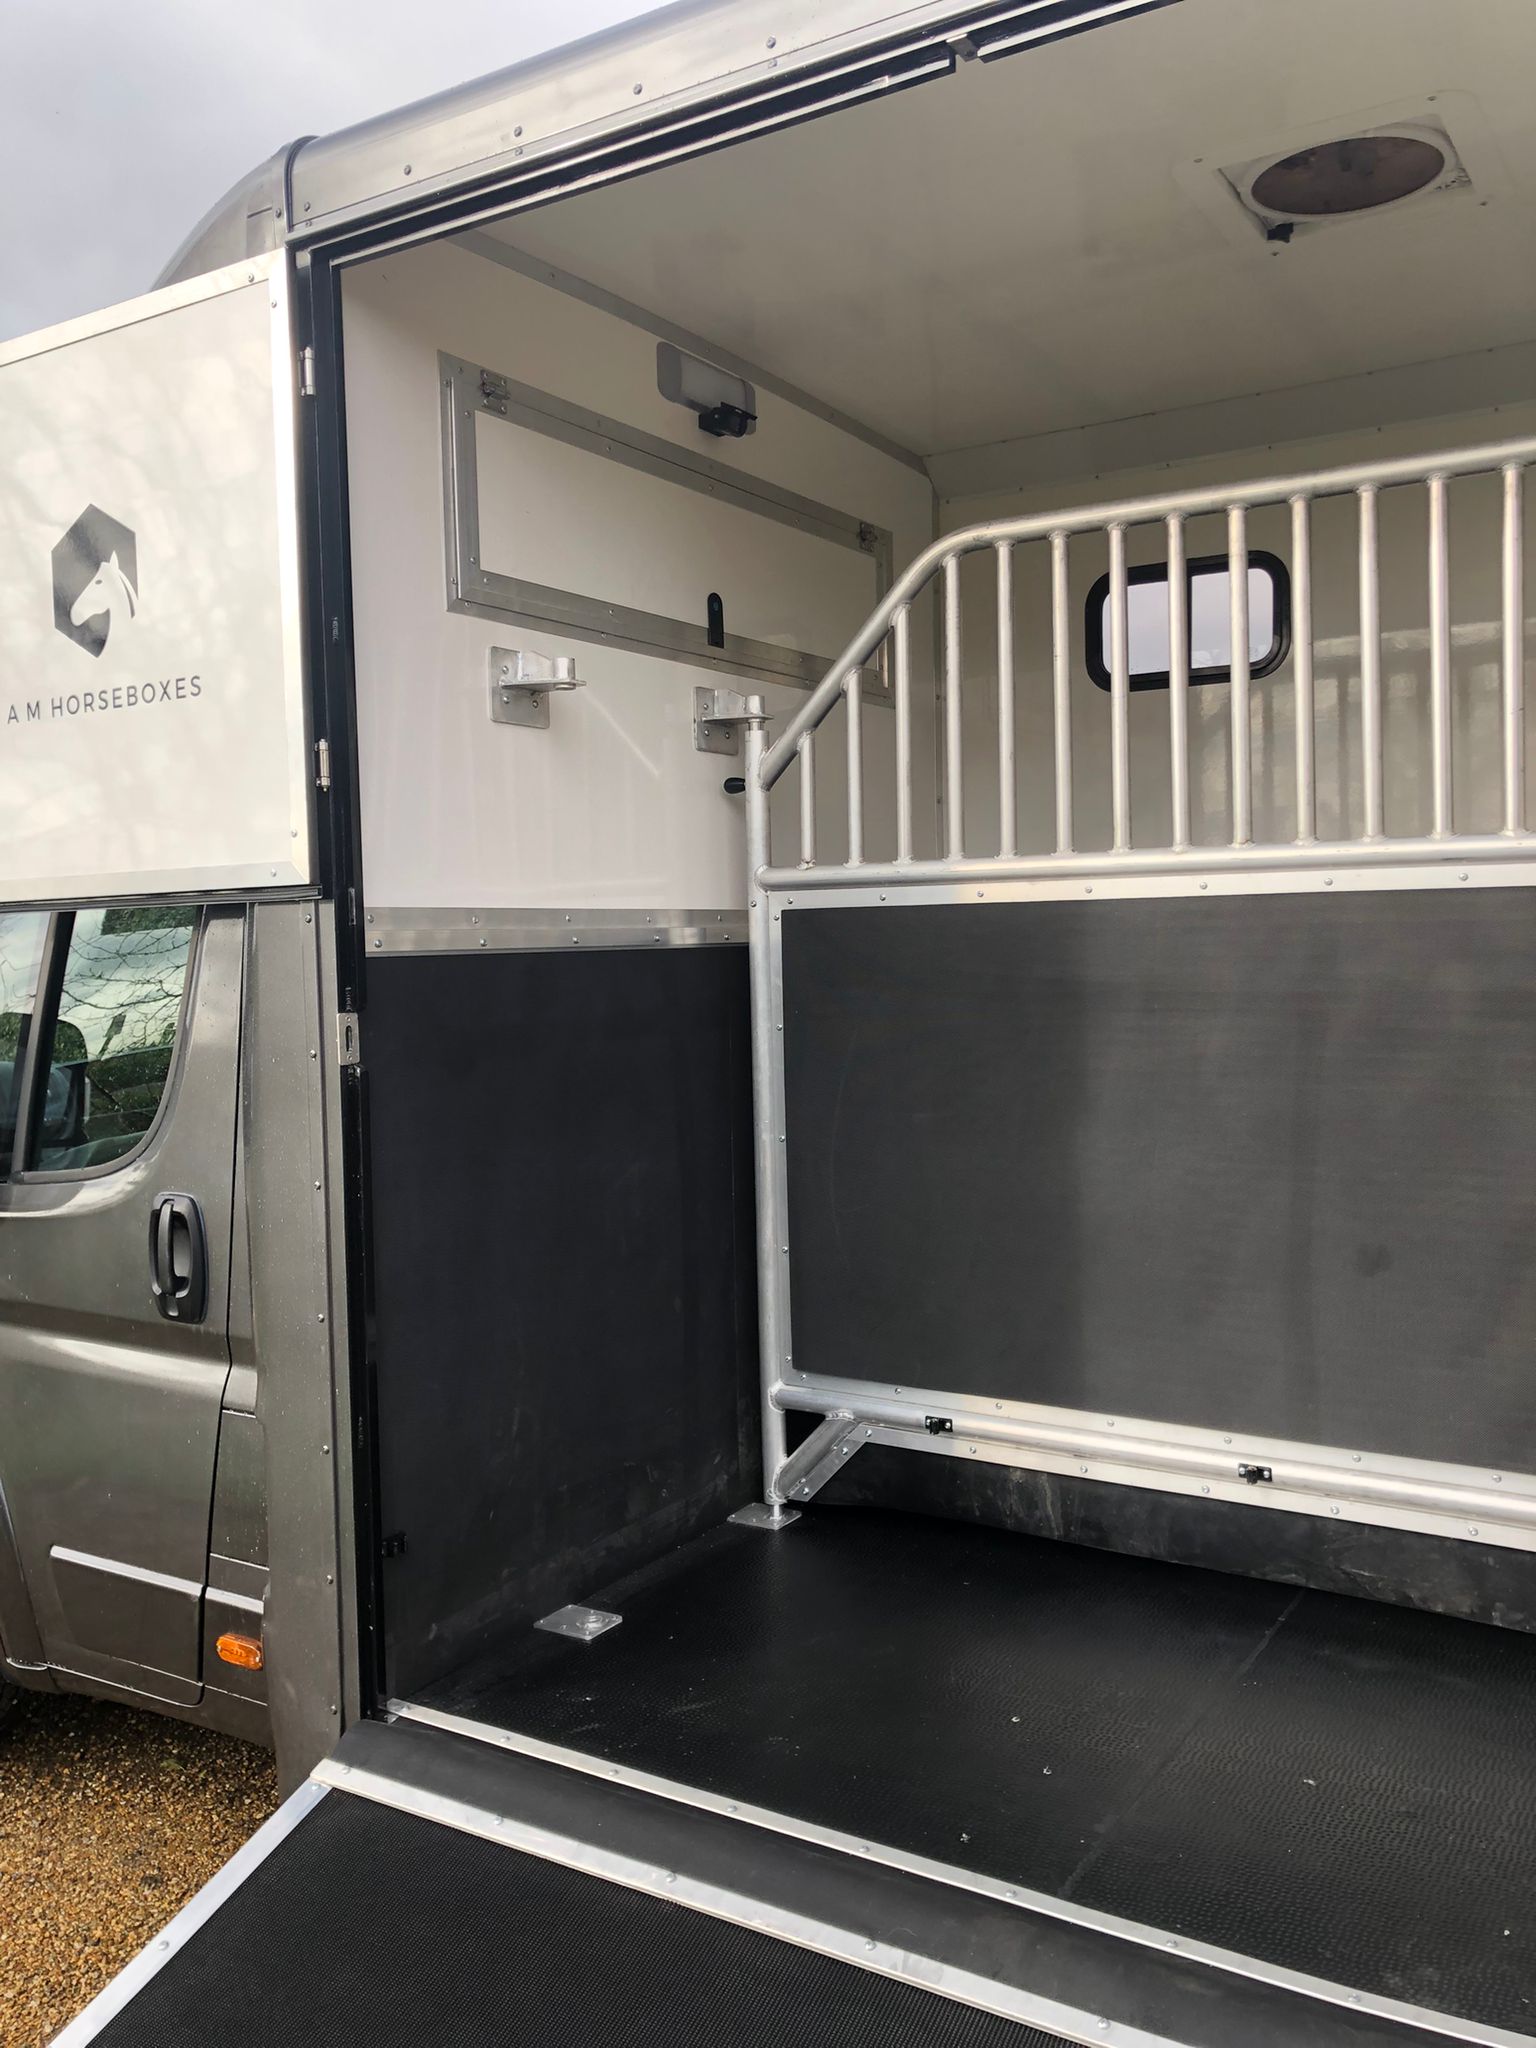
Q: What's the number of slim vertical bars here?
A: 13